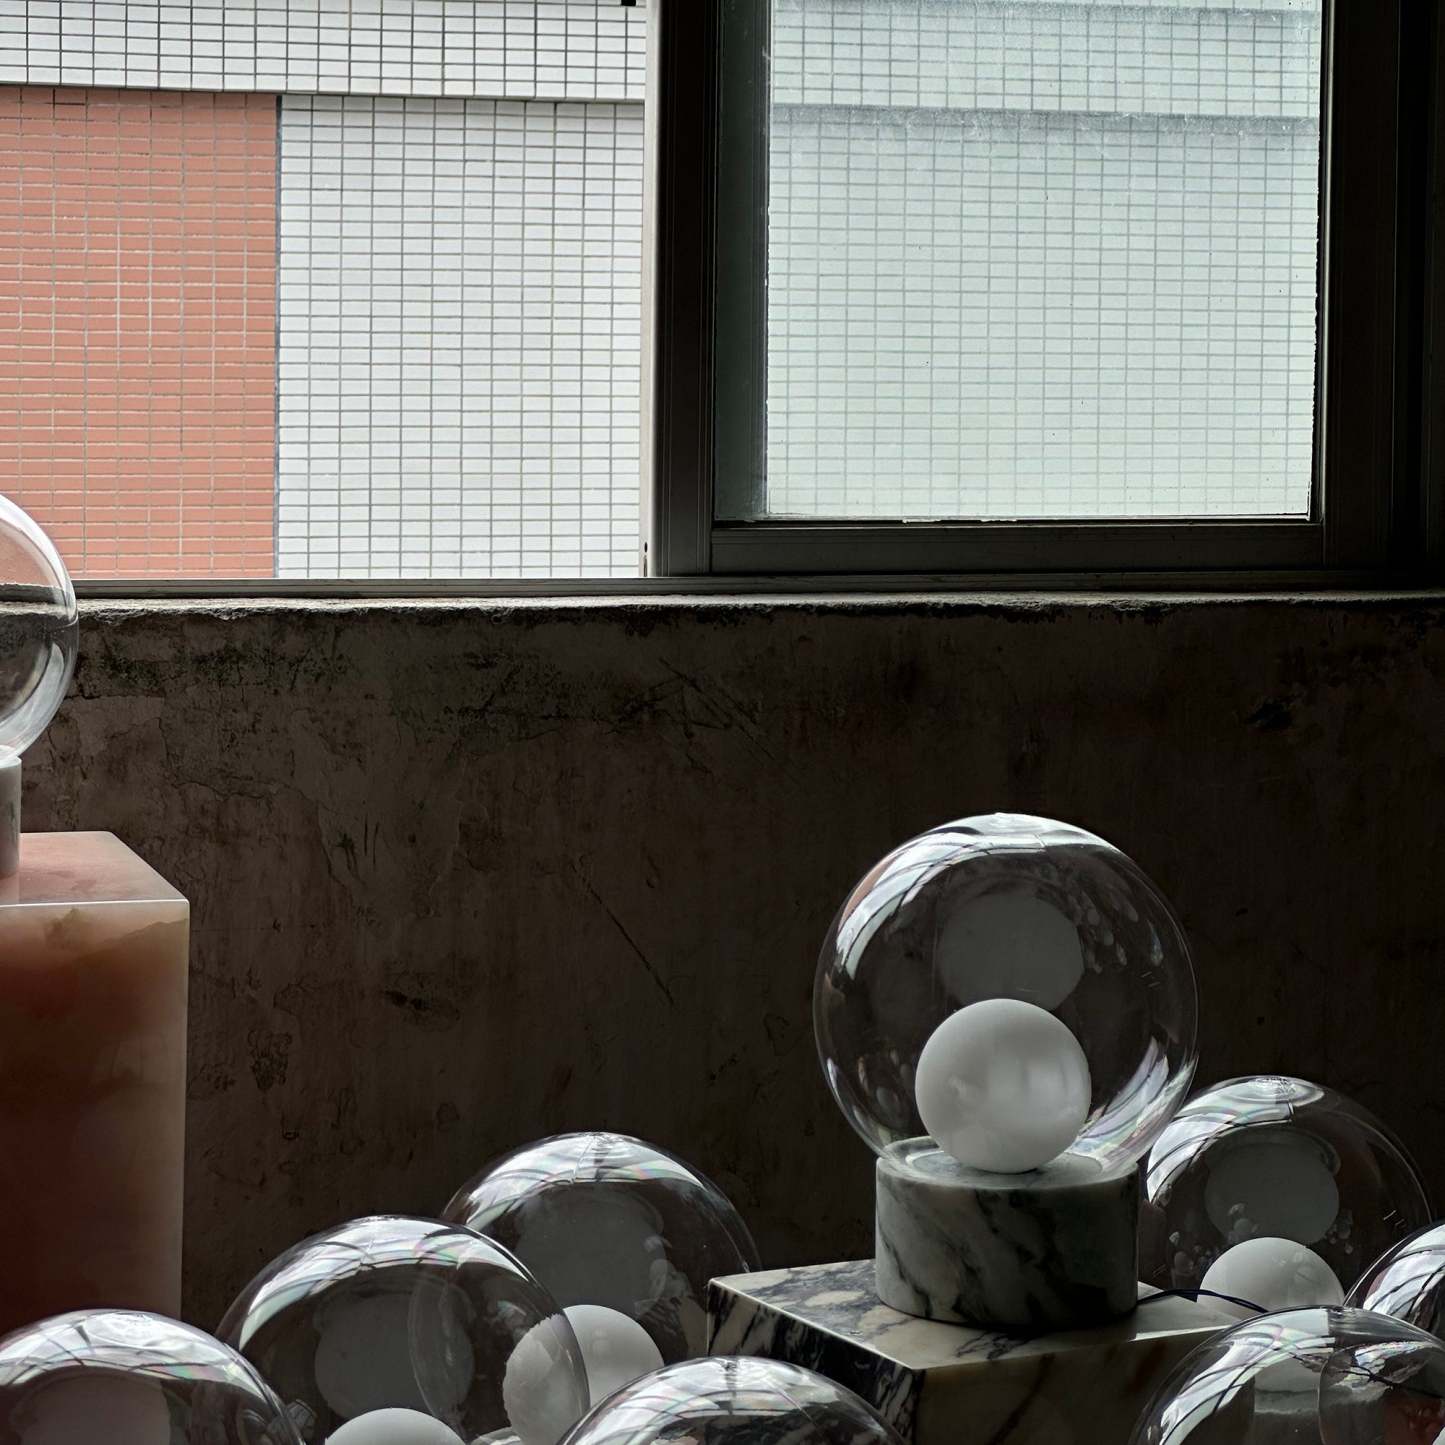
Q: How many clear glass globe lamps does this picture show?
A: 9